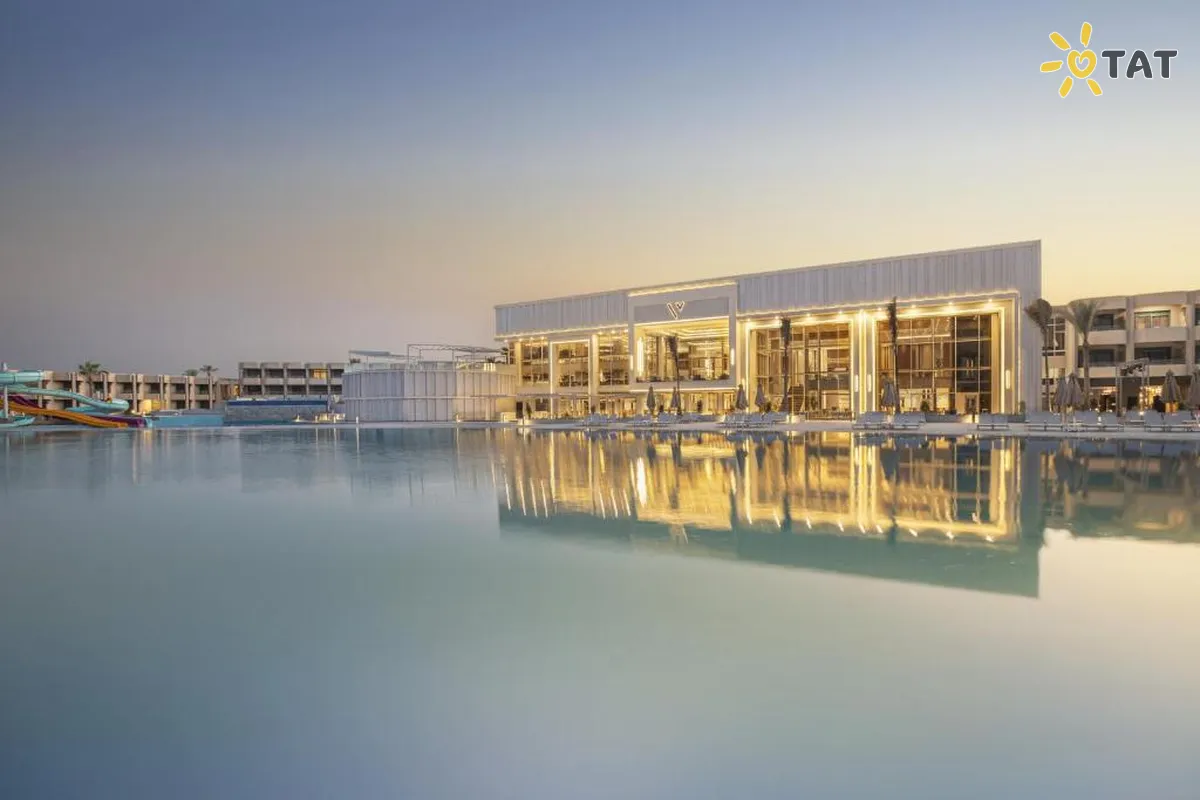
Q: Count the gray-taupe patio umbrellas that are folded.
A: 9